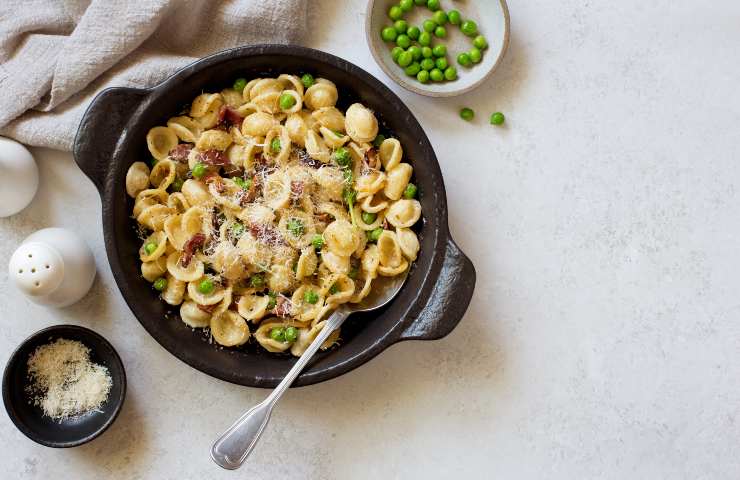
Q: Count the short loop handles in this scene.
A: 2